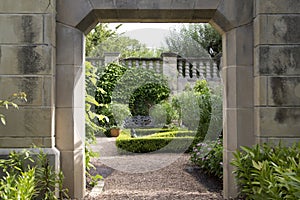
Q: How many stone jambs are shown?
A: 2